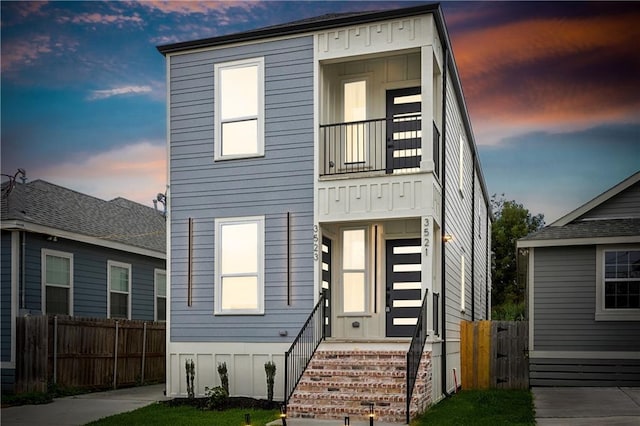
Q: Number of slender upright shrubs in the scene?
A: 3